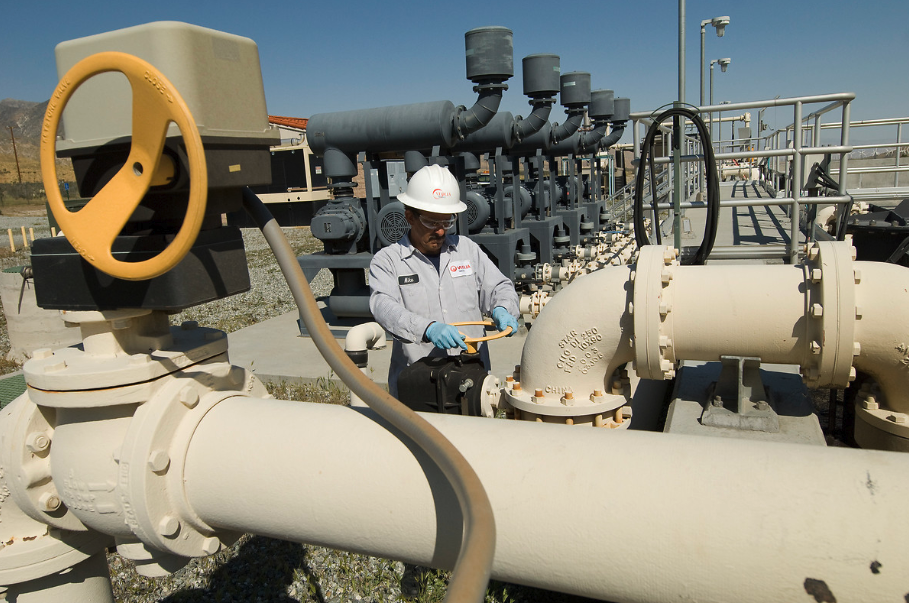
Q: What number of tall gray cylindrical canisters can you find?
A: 5